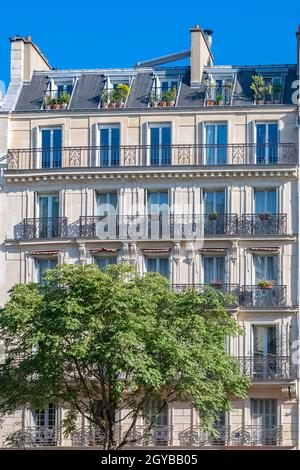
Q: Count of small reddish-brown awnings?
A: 5